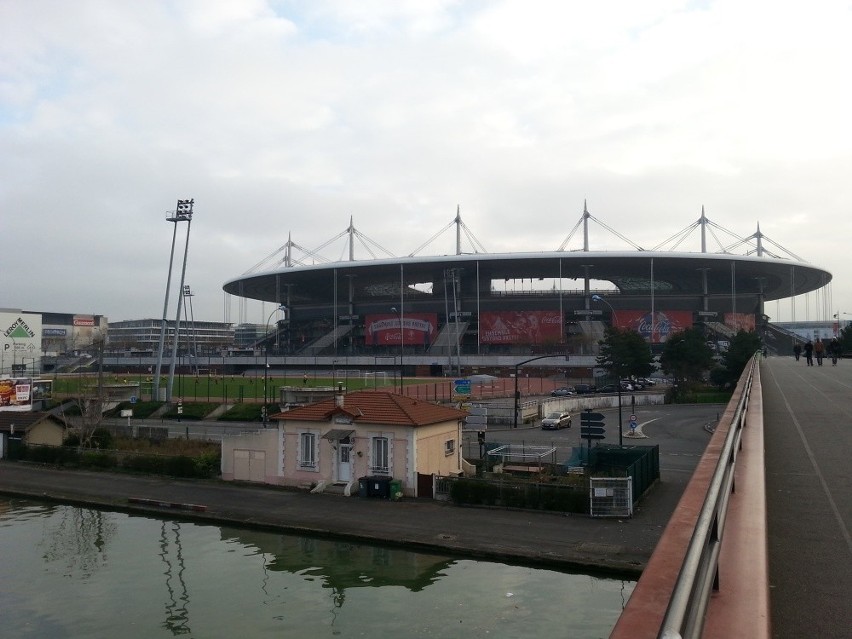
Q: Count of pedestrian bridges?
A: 1